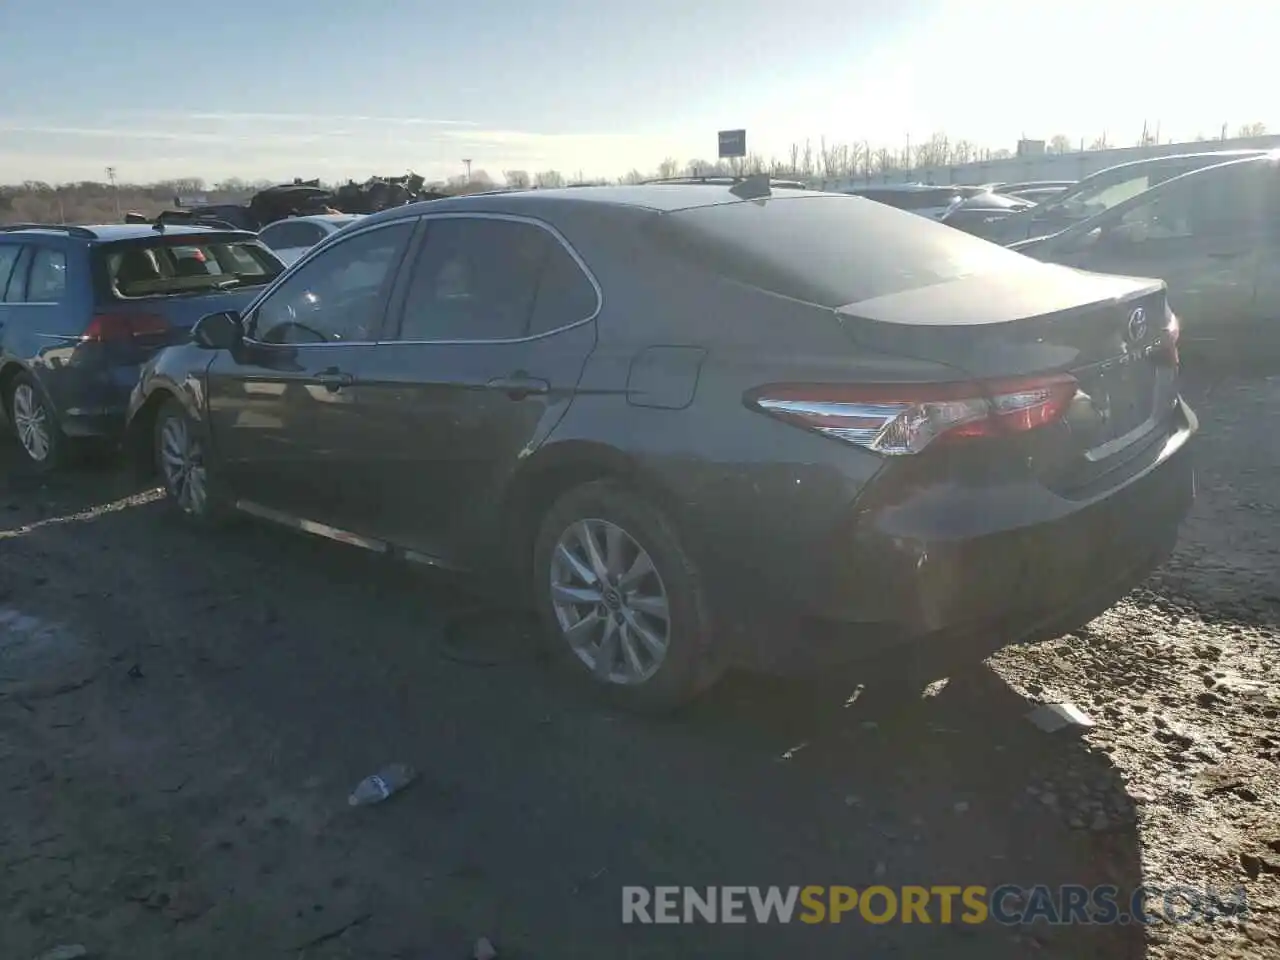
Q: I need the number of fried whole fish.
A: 0